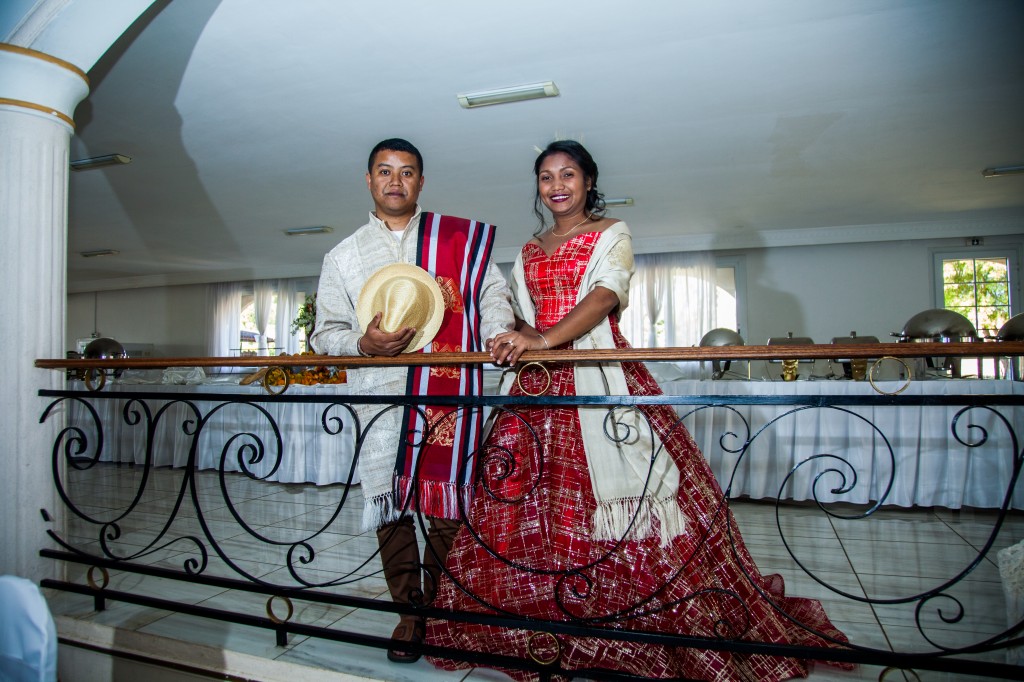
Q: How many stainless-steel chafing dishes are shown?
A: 6